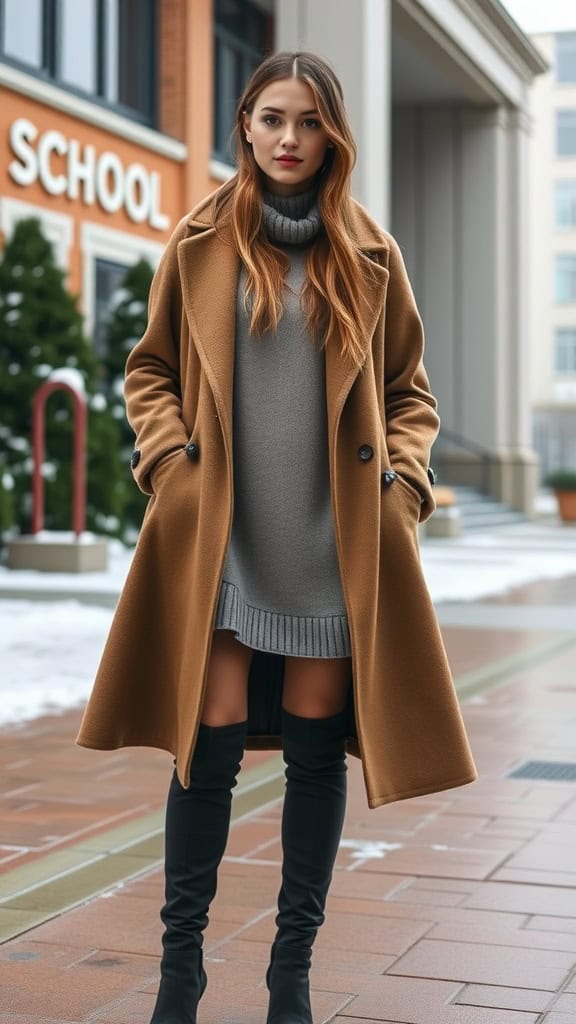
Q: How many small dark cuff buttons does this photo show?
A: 2